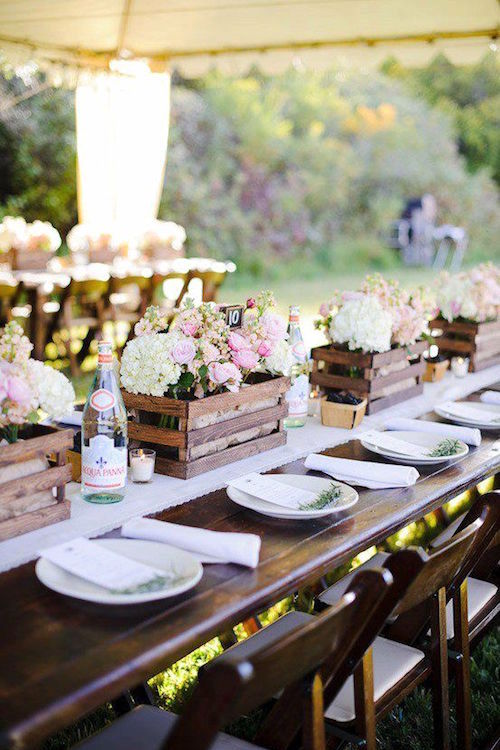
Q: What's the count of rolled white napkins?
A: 4